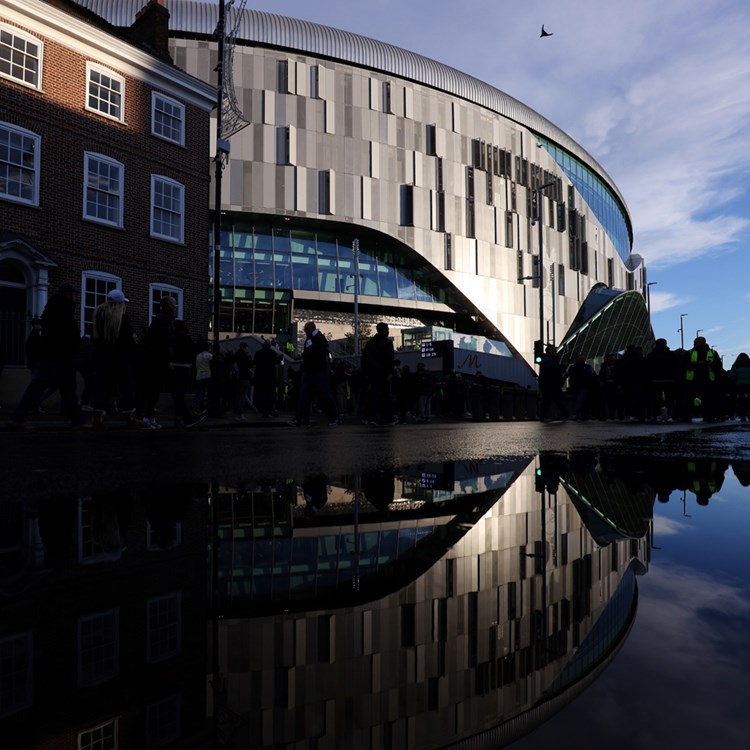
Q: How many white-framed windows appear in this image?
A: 8